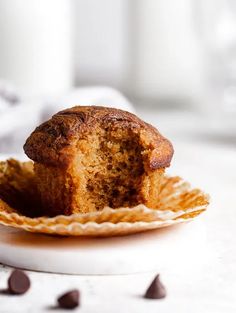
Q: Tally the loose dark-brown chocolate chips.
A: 3